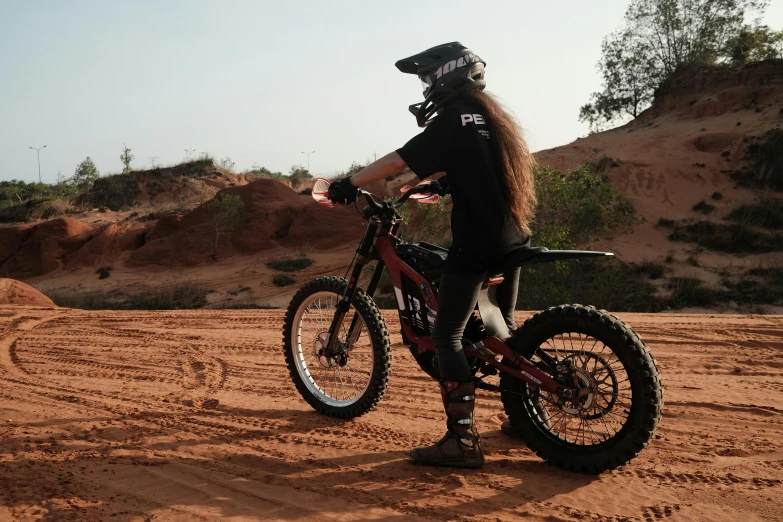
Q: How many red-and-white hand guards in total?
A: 2